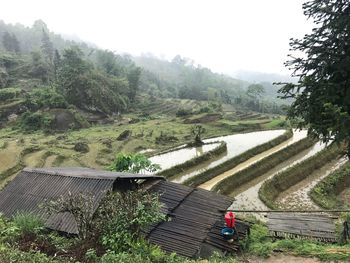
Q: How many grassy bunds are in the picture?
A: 5